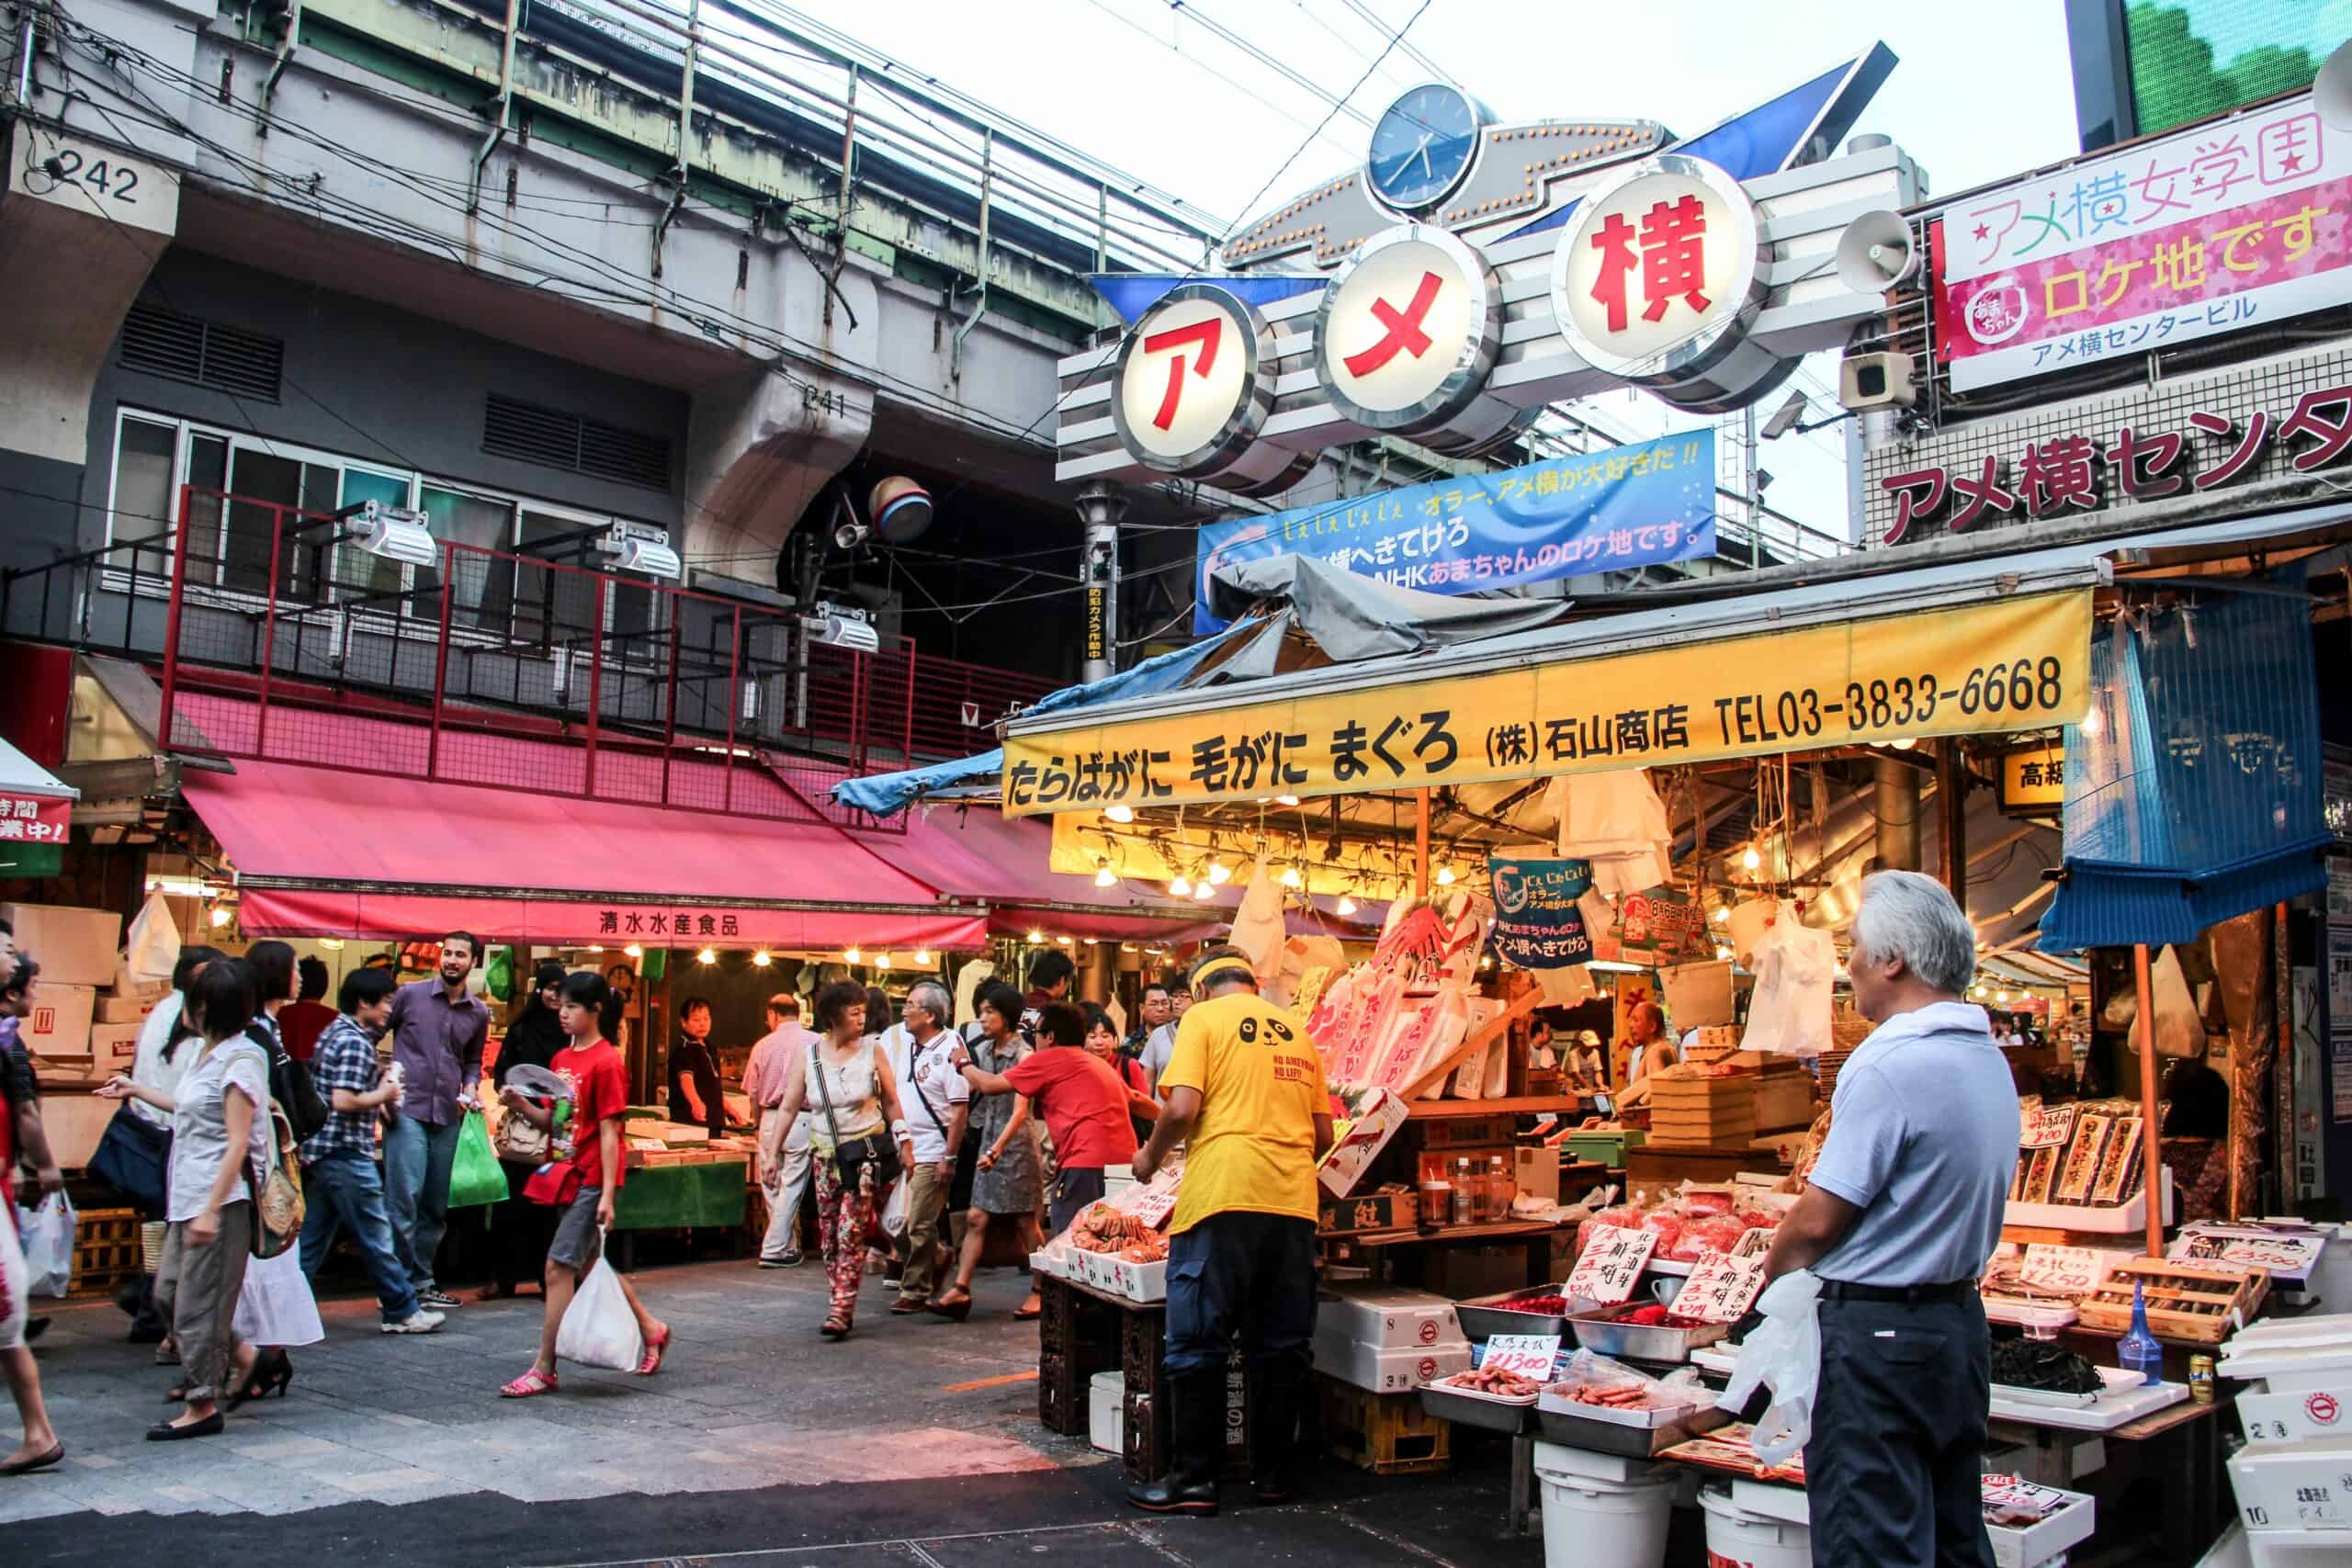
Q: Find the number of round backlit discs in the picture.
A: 3